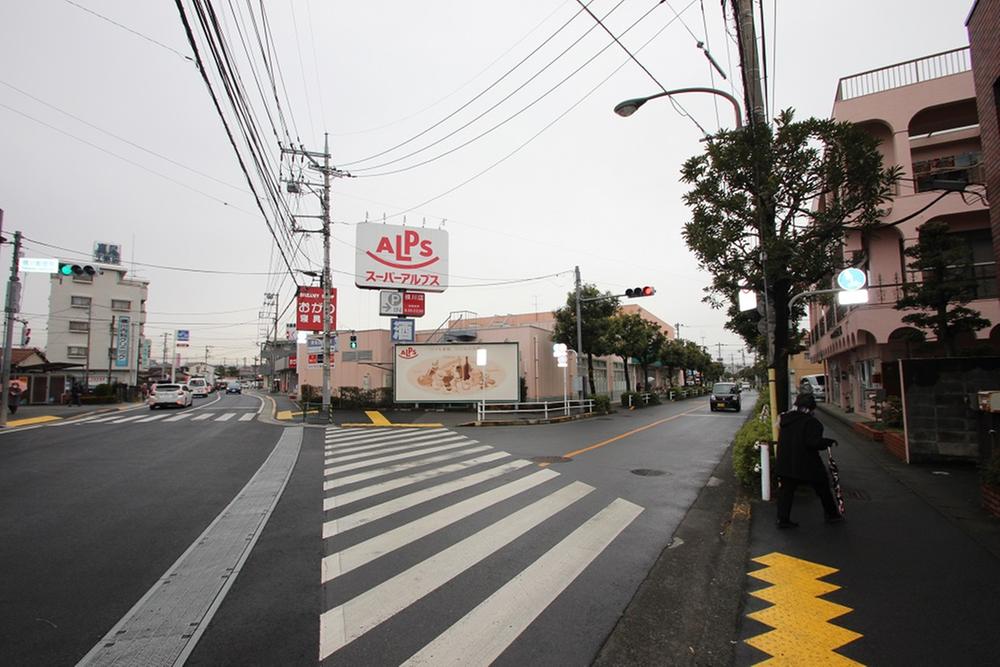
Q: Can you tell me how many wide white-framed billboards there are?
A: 1